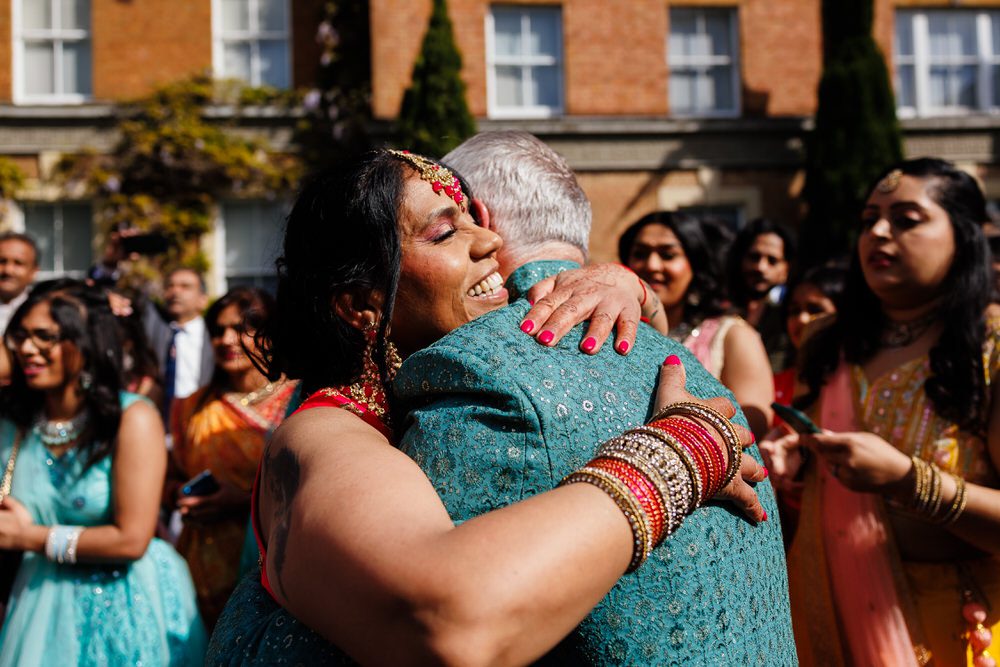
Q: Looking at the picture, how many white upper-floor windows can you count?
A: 5